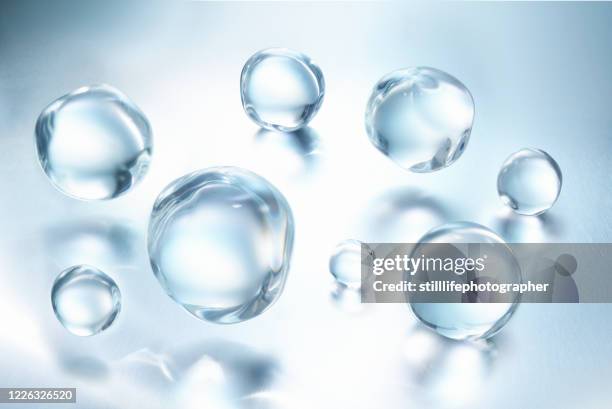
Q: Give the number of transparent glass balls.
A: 8